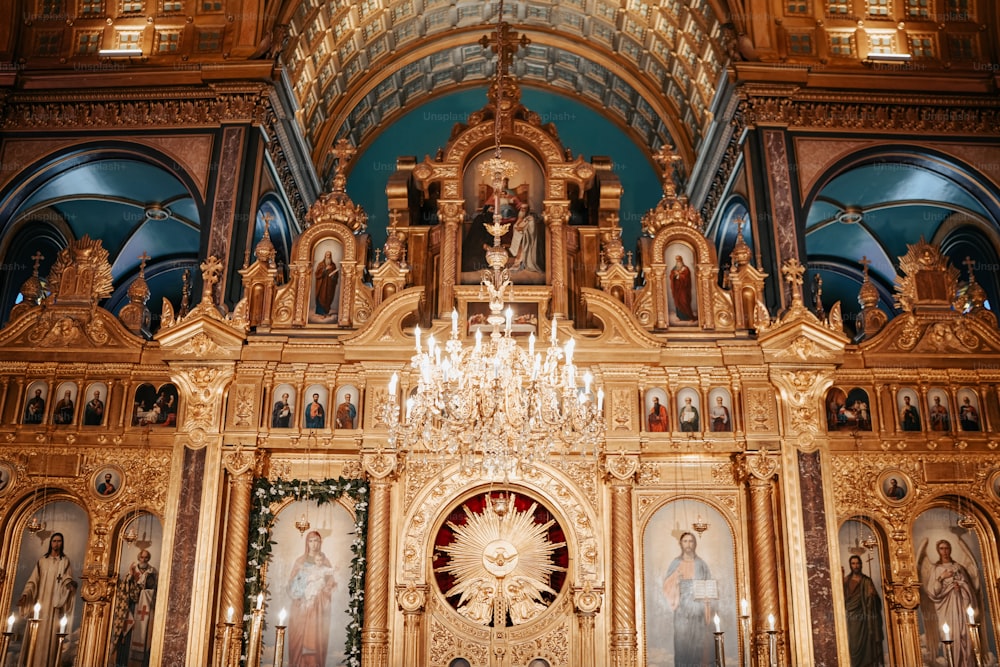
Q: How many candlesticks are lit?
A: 11